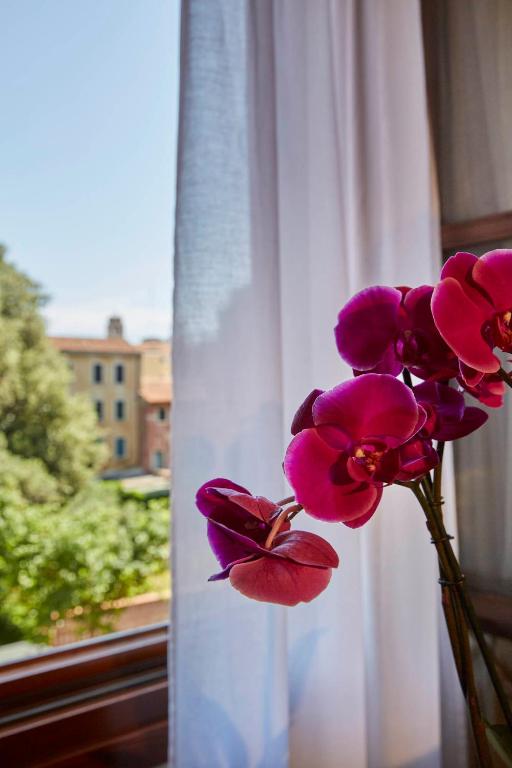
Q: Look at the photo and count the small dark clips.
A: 3